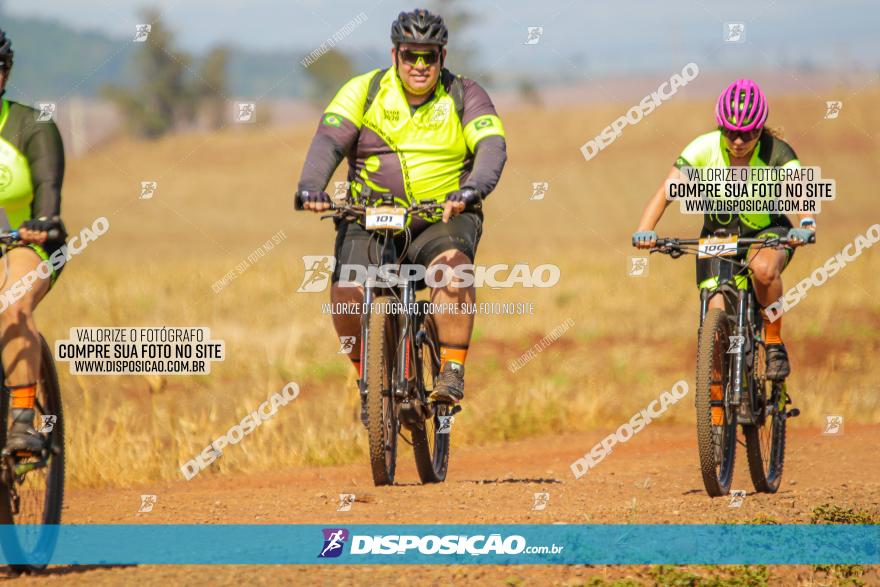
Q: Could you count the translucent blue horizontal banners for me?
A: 1